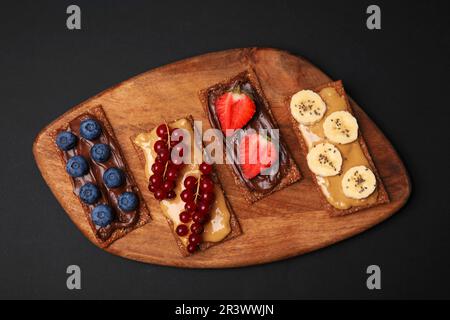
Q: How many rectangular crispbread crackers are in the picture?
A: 4